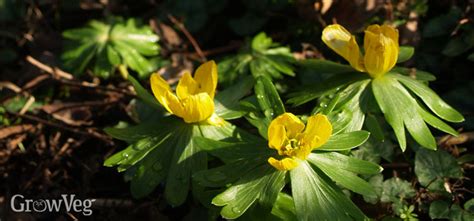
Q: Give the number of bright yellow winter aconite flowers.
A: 3